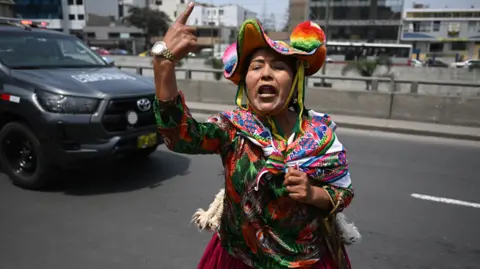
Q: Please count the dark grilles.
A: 1